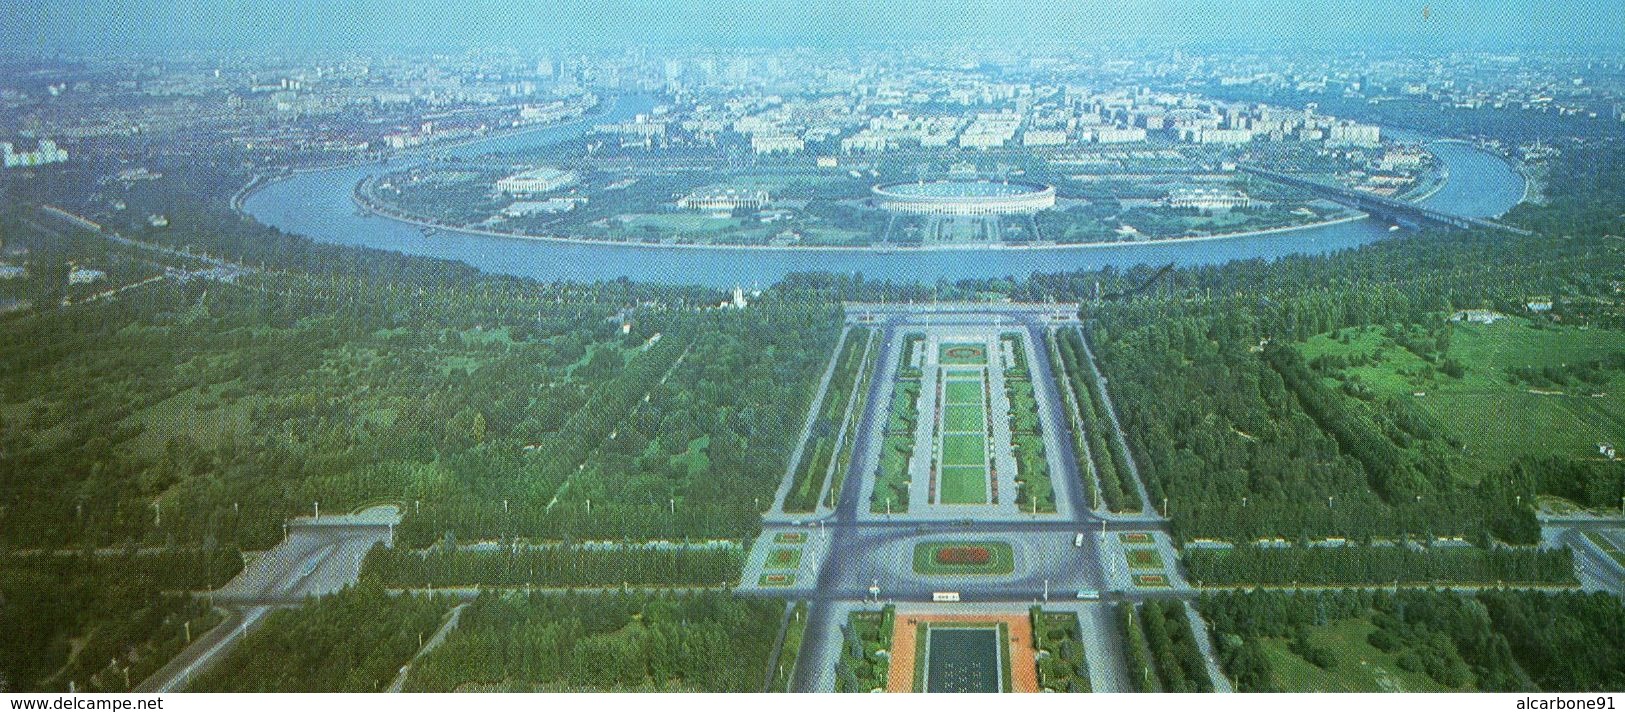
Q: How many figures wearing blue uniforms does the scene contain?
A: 0